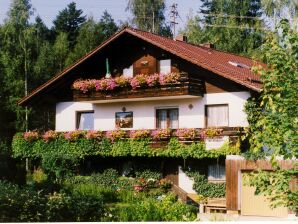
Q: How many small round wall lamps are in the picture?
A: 2